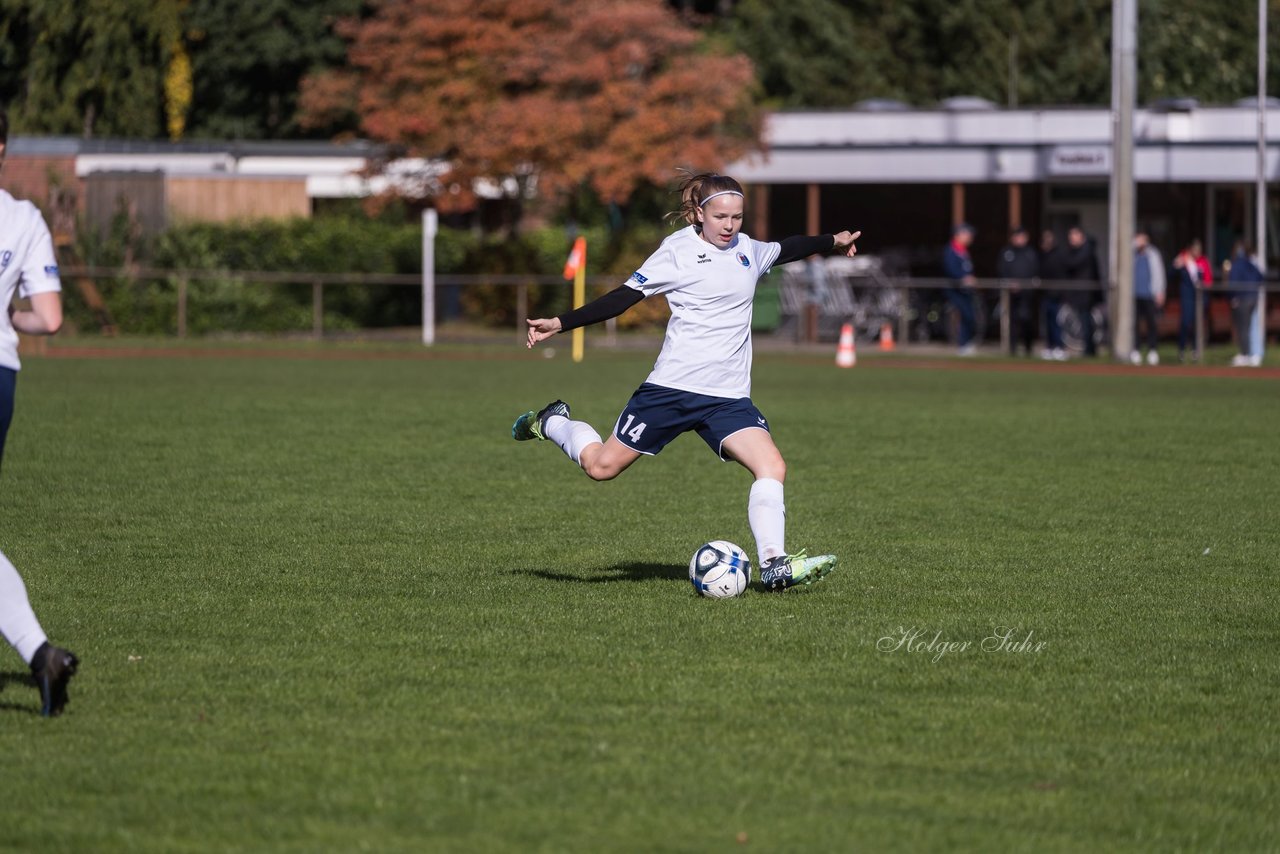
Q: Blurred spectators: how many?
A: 8